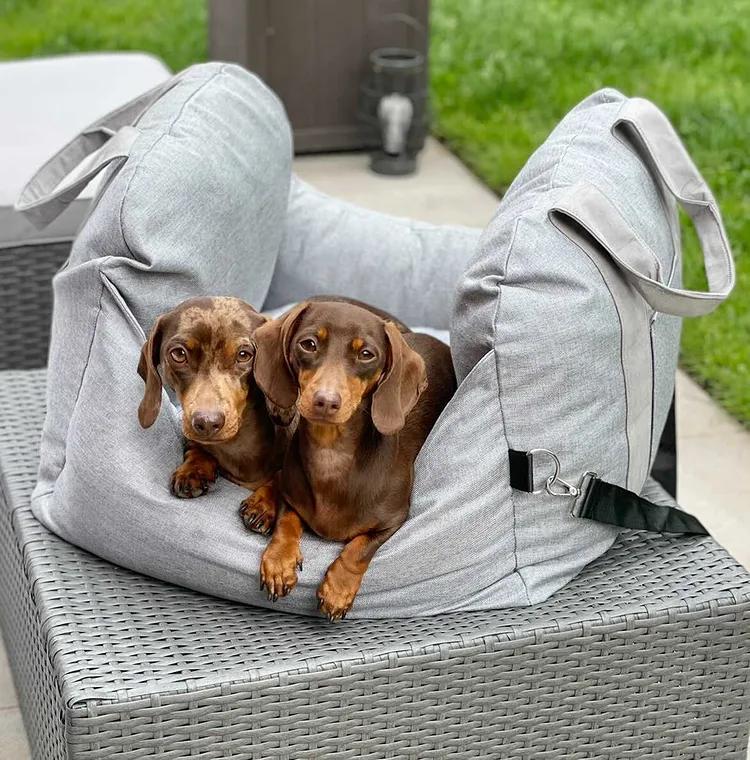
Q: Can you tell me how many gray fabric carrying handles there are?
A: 2